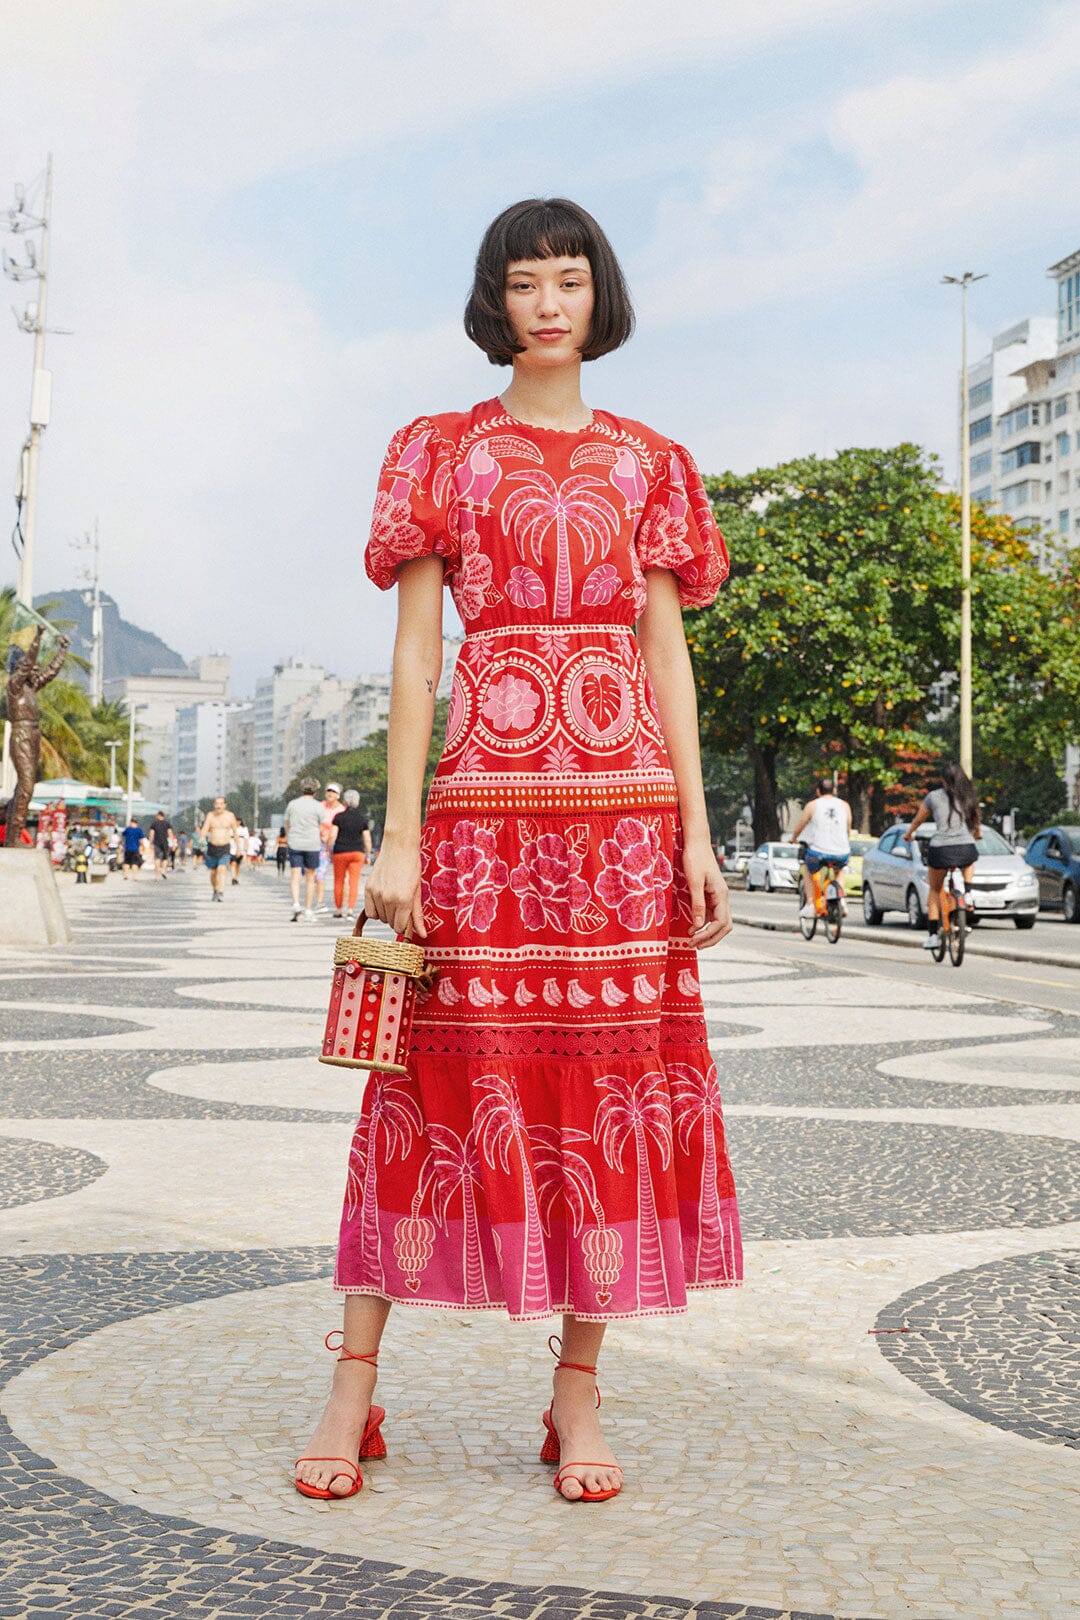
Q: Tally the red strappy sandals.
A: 2